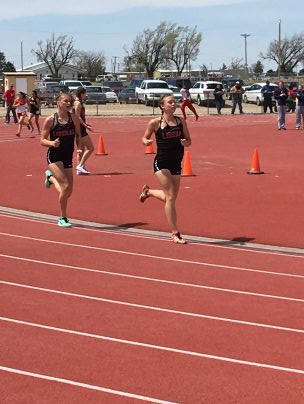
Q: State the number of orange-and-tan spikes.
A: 2